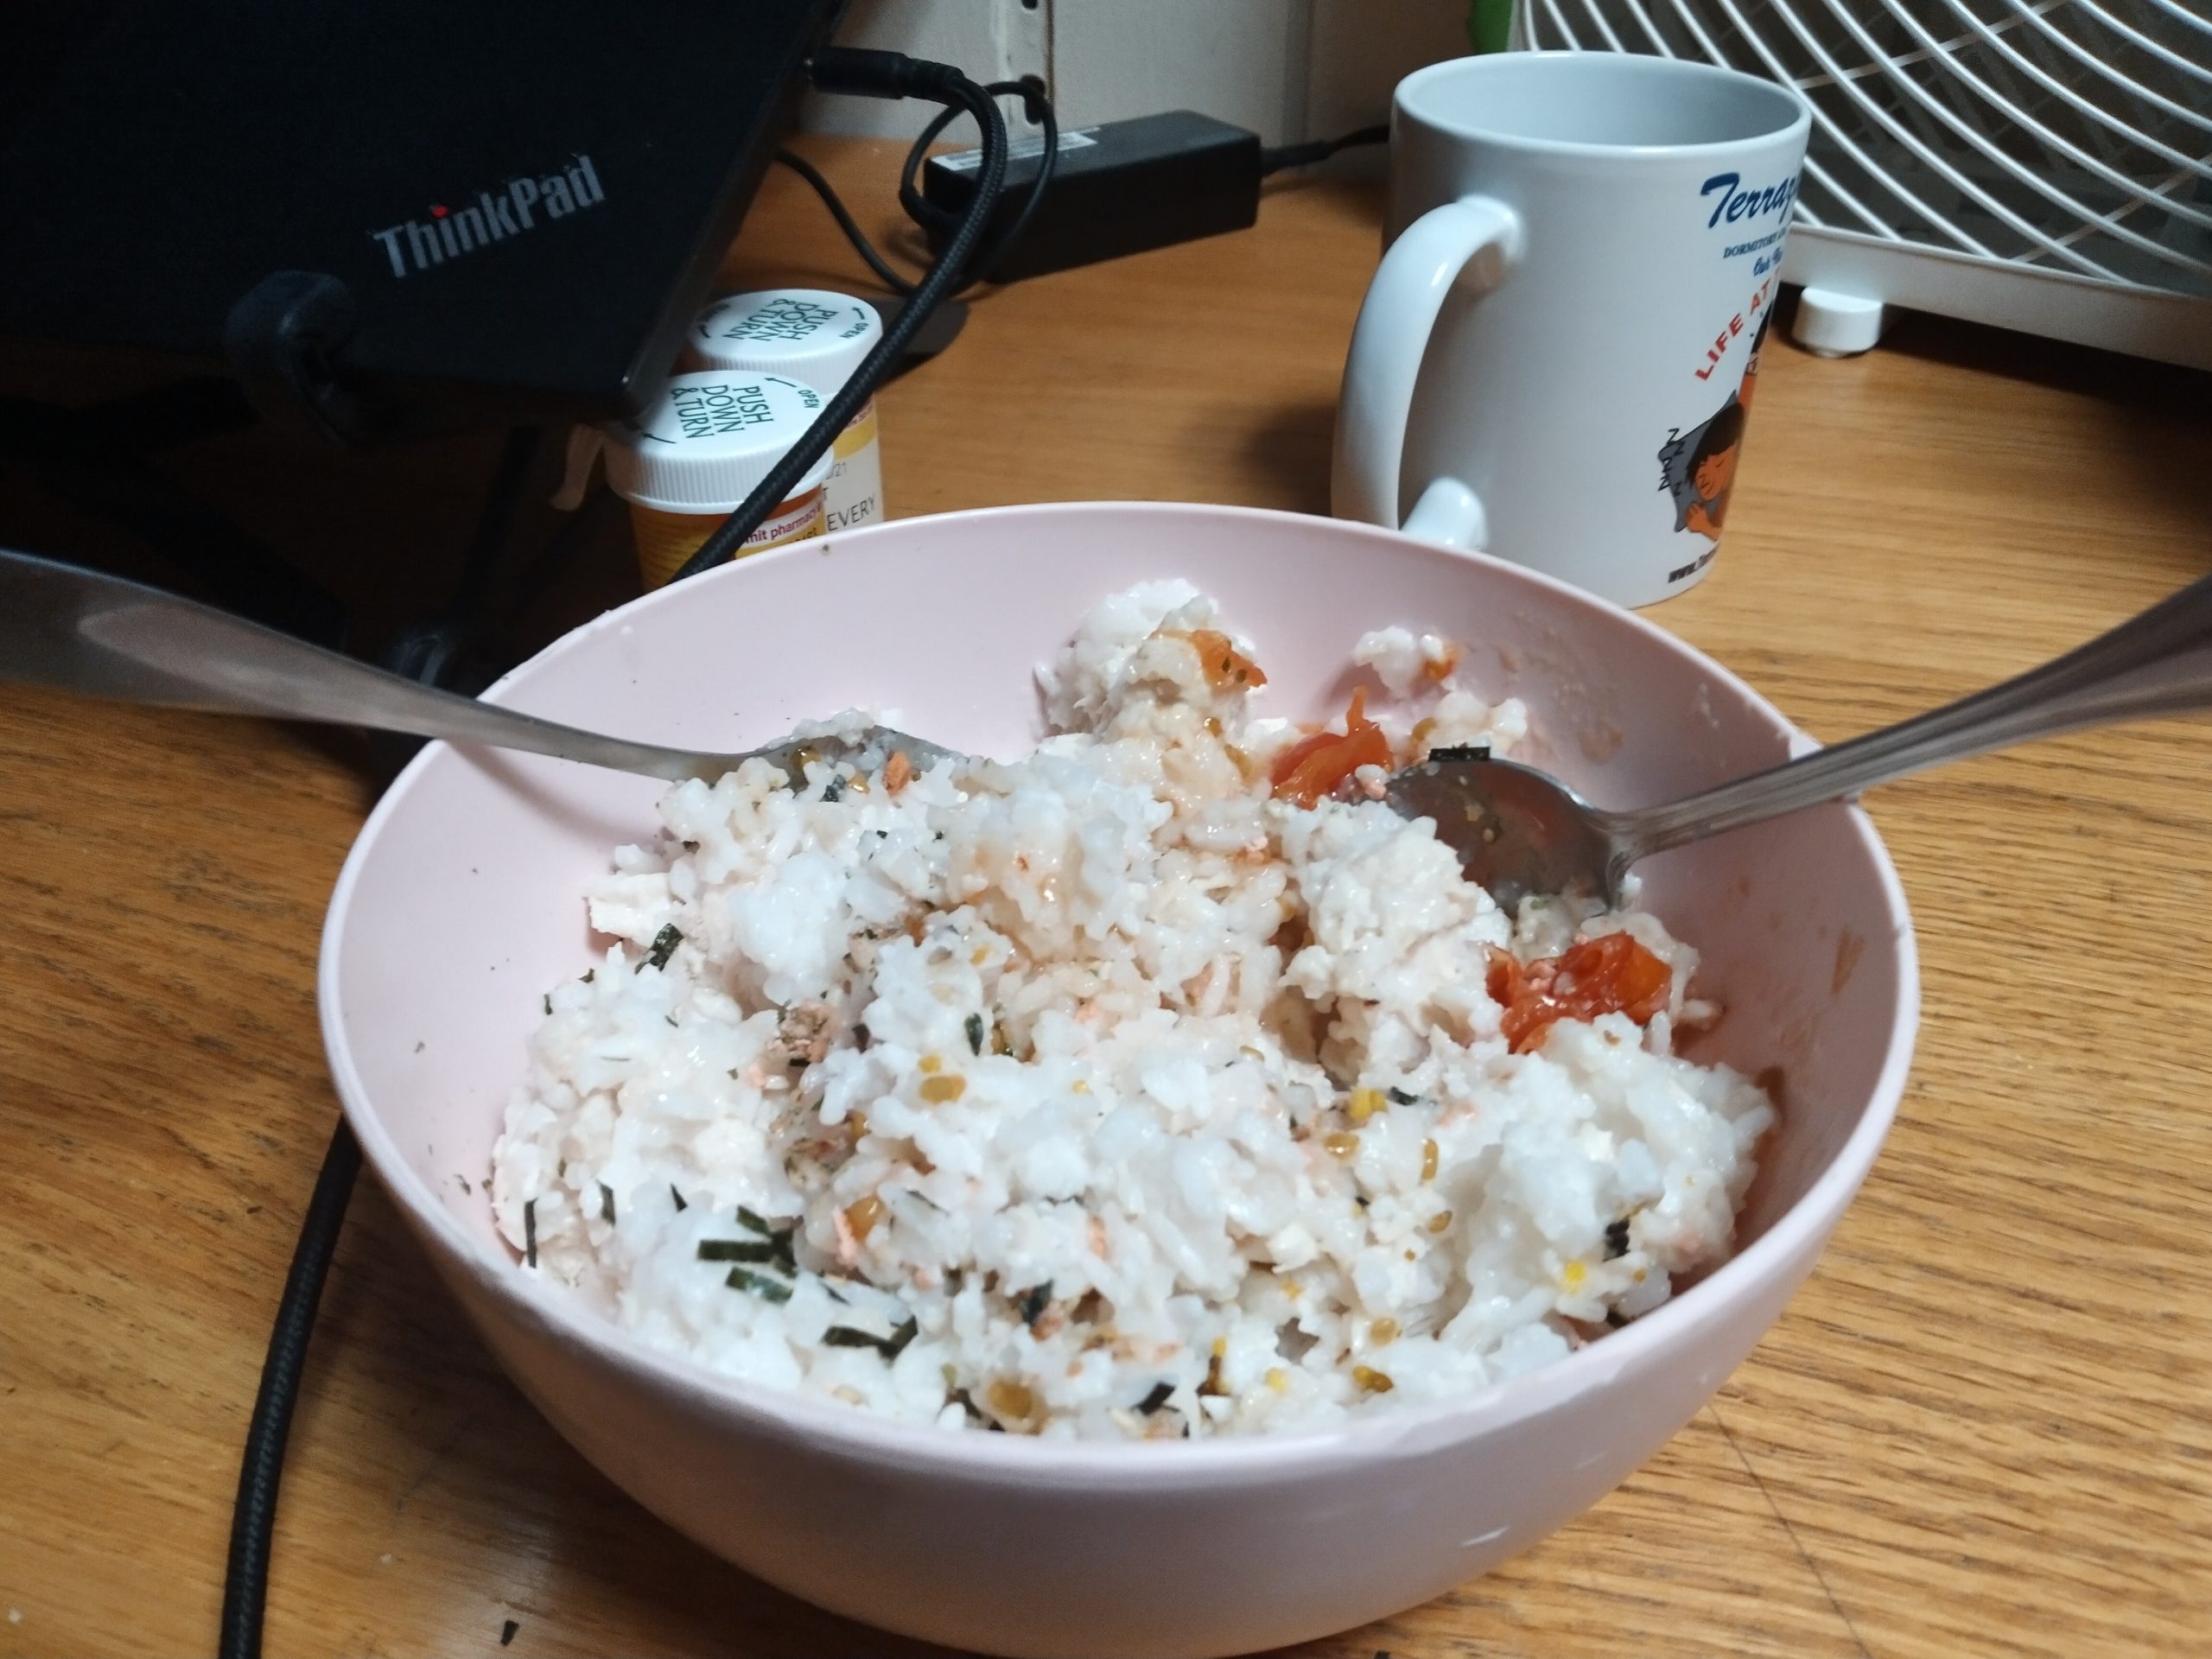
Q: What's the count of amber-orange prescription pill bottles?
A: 2